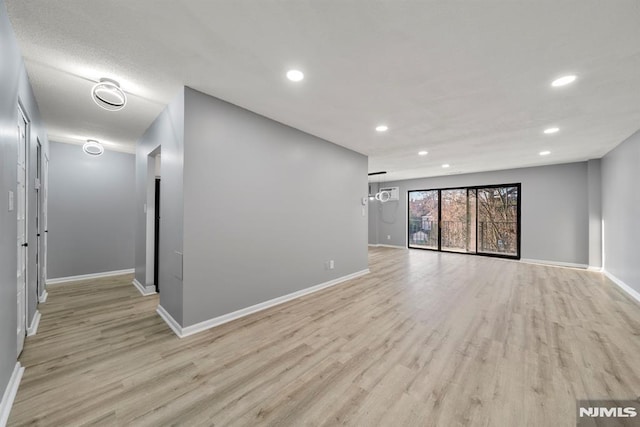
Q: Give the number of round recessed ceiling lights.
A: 7